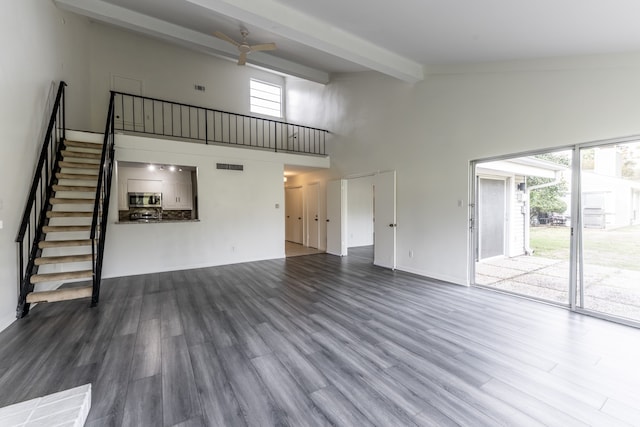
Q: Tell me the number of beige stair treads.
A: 12